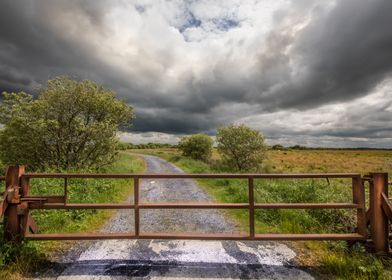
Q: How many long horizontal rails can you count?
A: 3